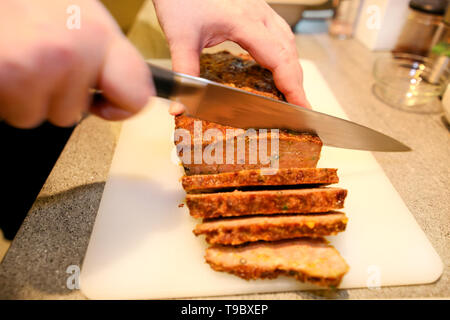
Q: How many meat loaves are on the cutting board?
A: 1